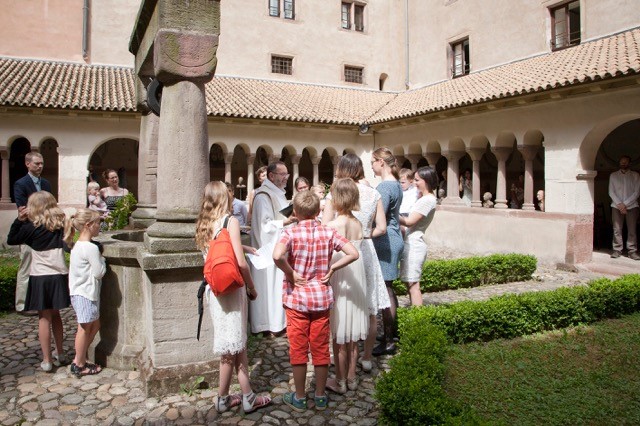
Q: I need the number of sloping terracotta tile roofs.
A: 2